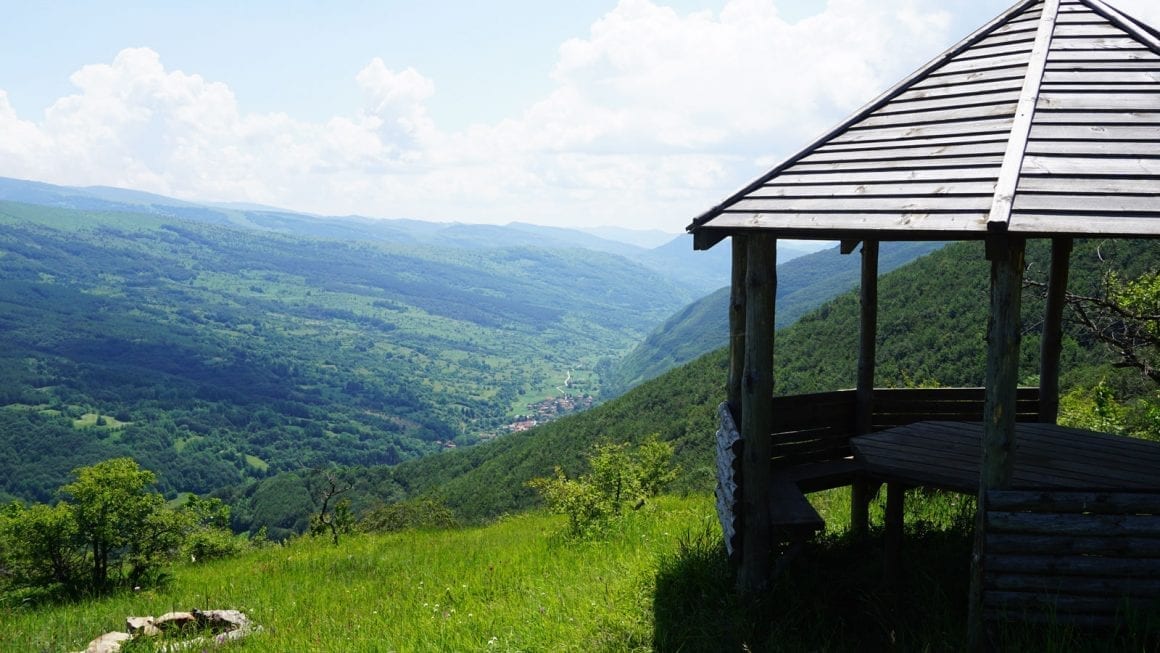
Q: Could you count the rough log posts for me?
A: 5